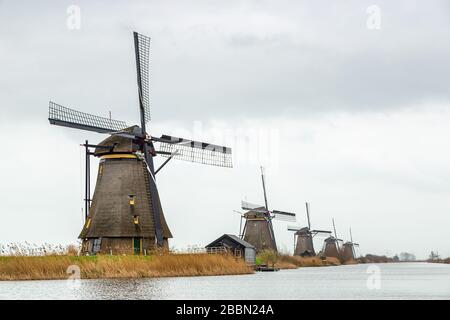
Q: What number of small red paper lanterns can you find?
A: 0